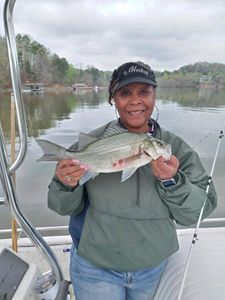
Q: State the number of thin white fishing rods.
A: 1